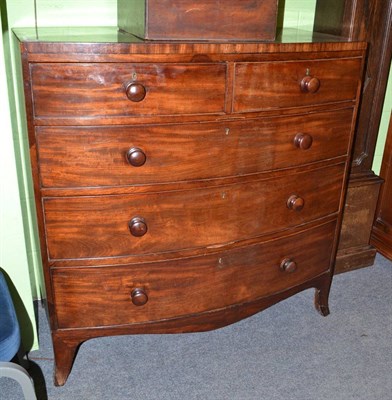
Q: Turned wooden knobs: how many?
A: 8